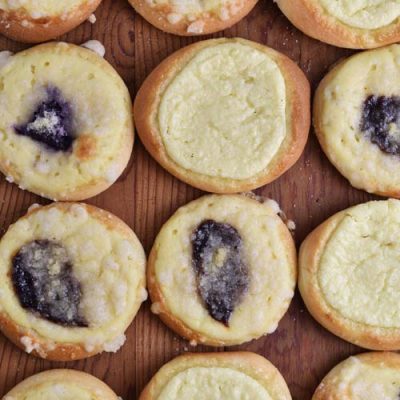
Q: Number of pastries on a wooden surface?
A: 12